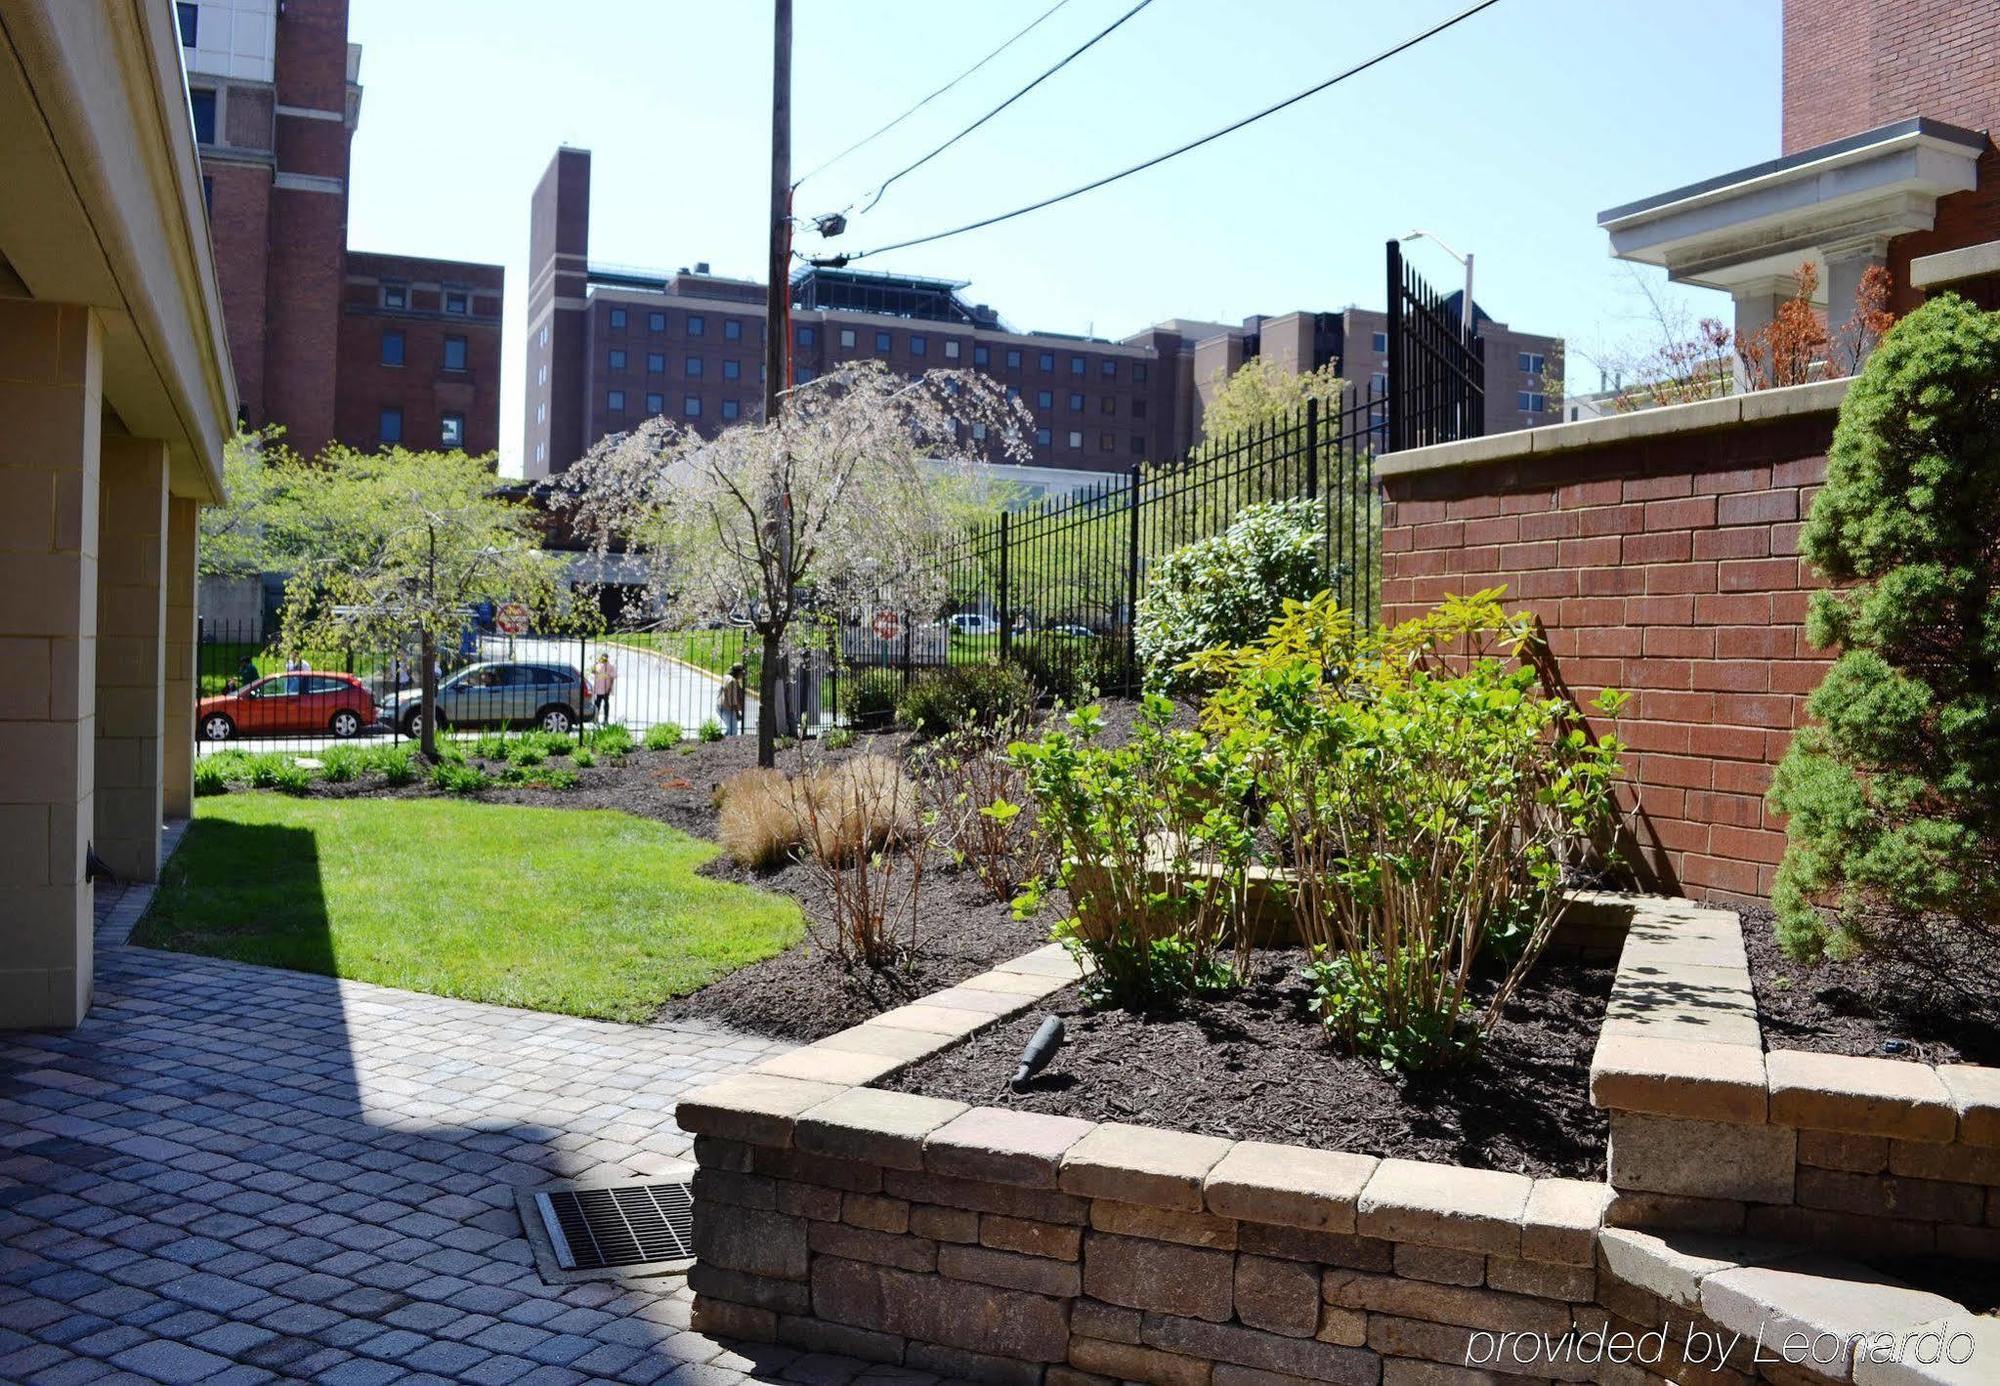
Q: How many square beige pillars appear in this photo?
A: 3